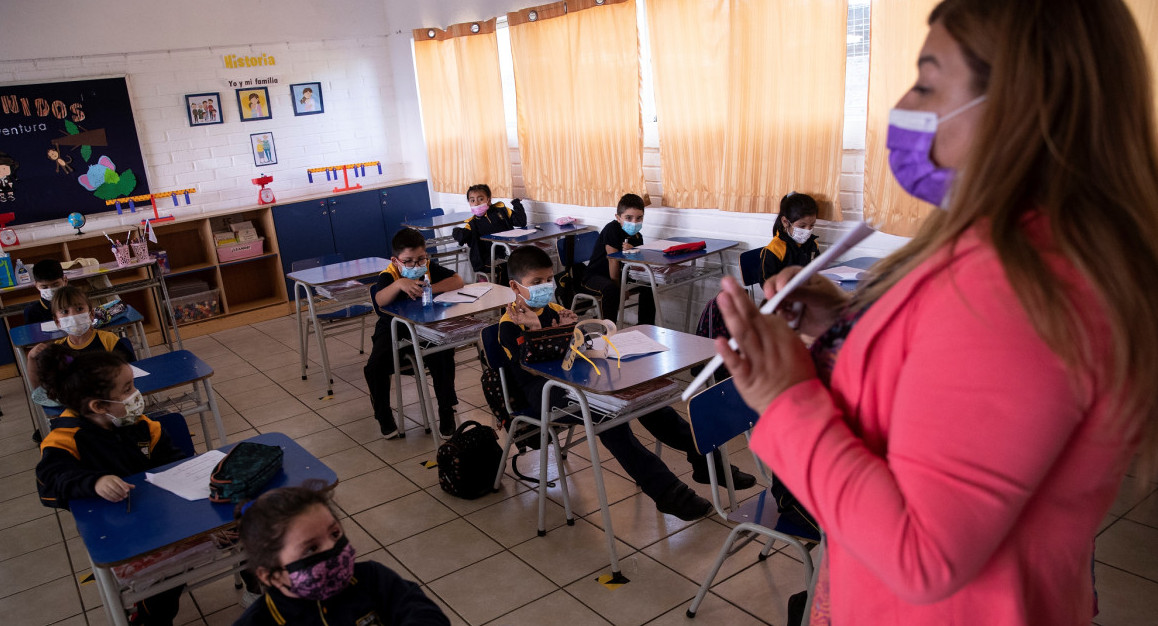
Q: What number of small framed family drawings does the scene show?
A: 4